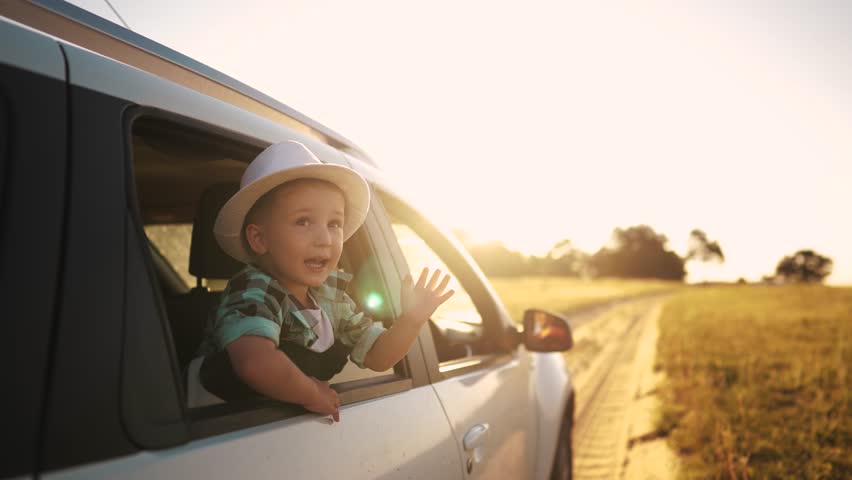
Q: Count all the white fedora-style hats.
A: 1